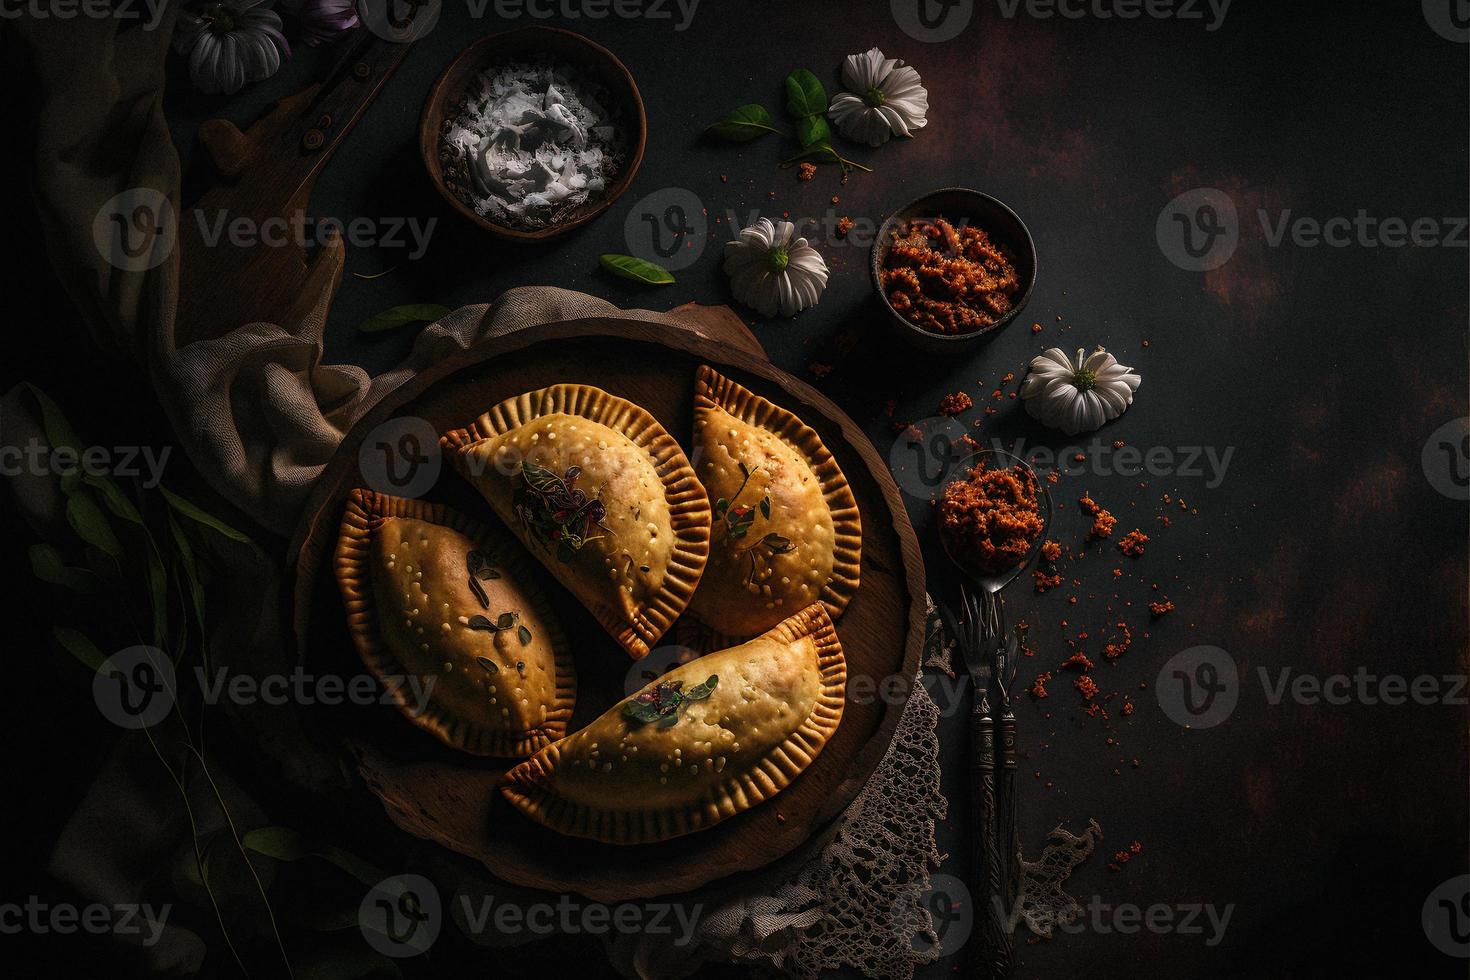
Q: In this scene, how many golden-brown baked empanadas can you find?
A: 4